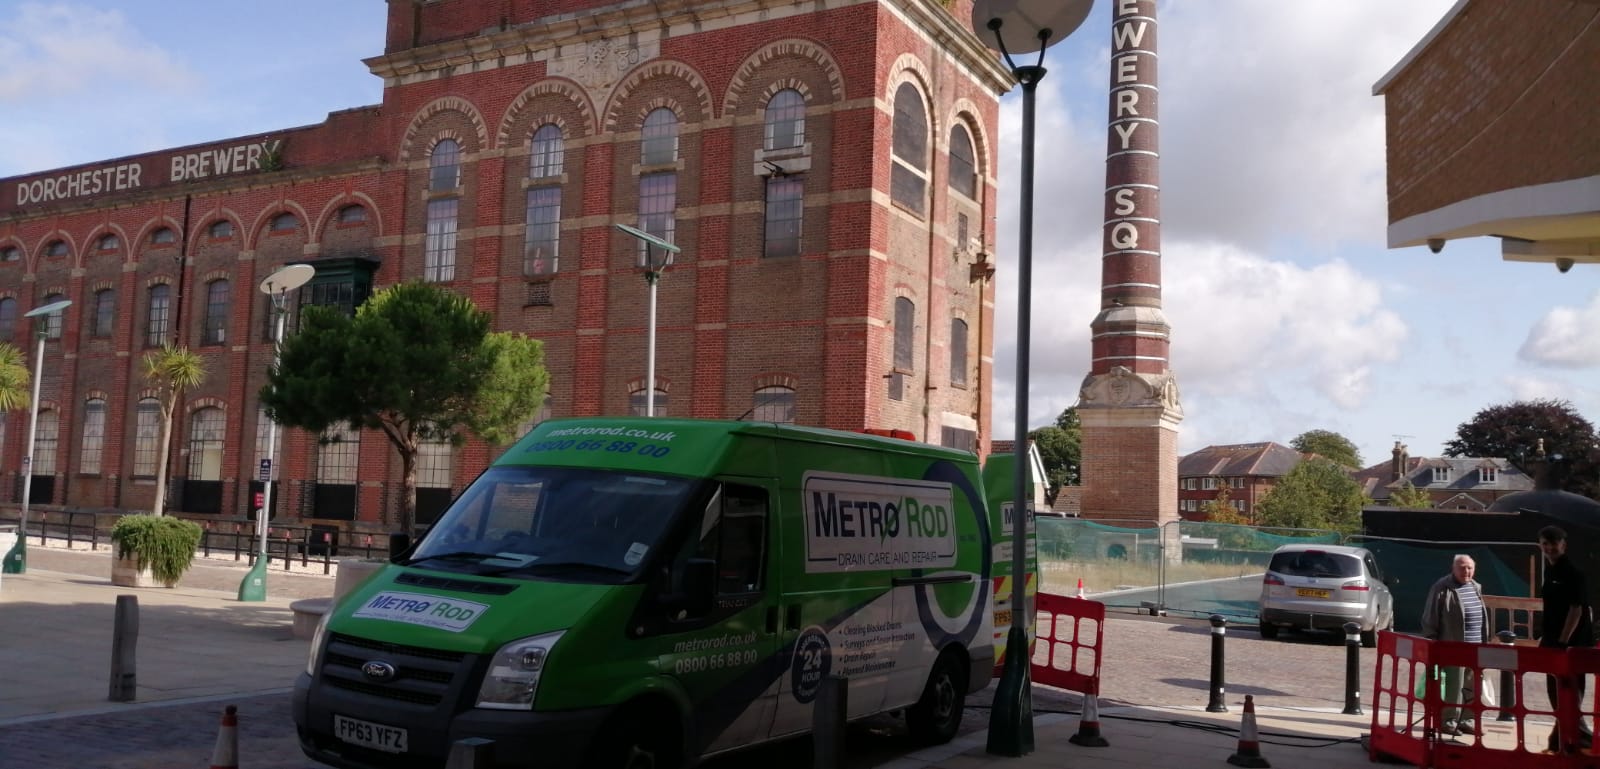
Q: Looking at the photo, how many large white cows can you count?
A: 0